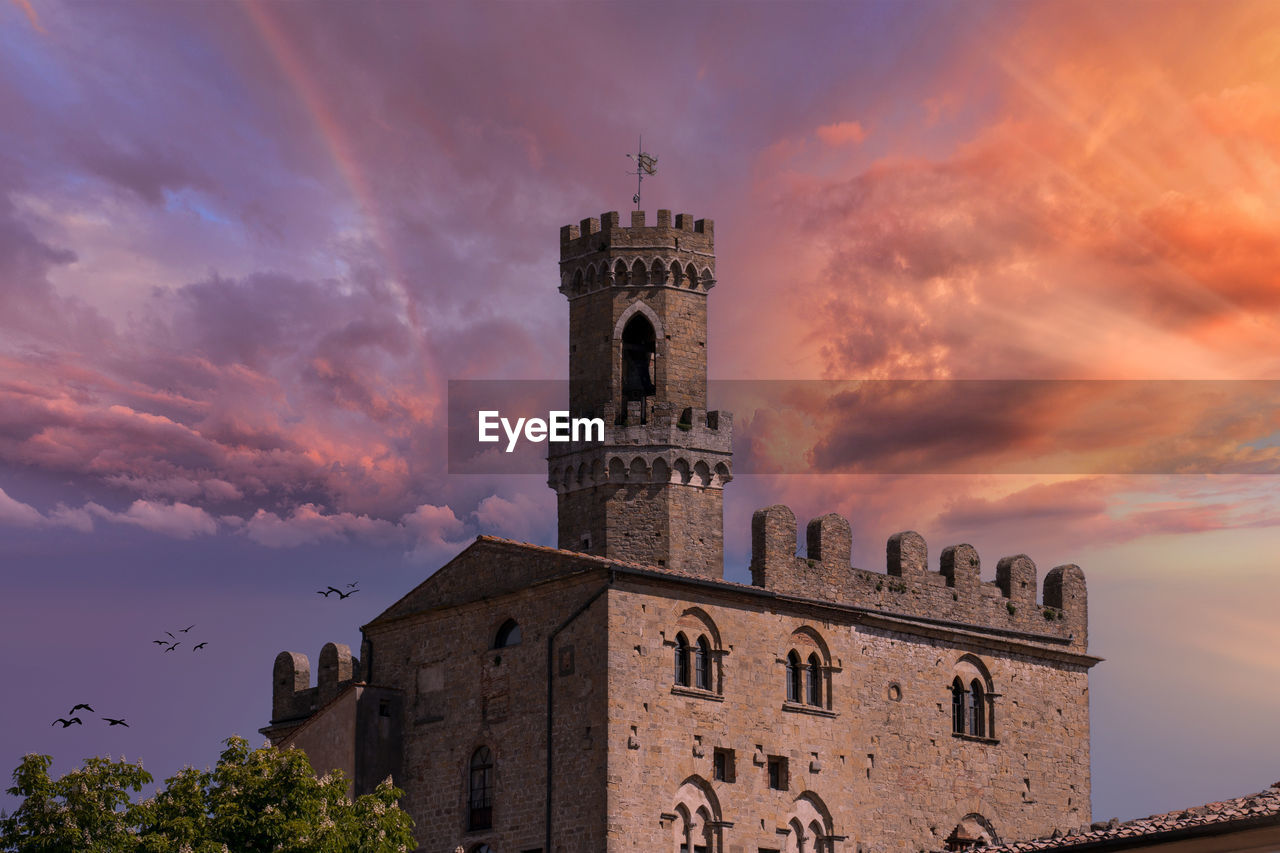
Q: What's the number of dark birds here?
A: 11